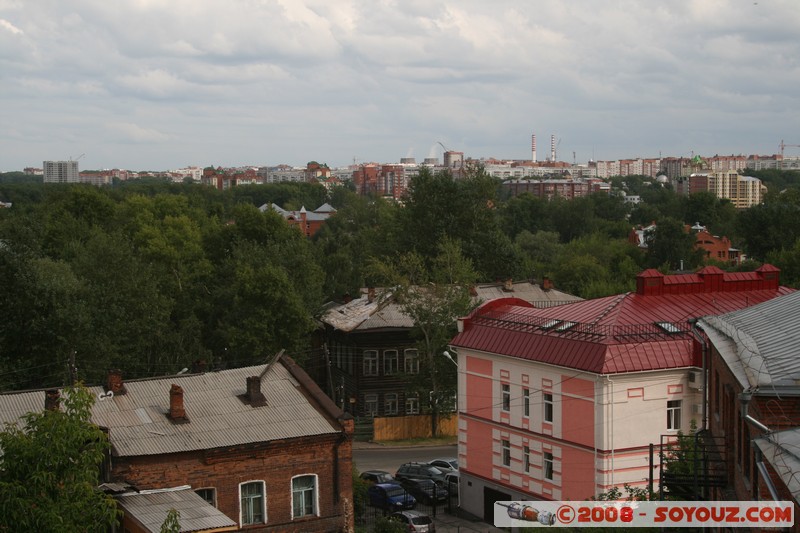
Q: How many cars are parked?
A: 7